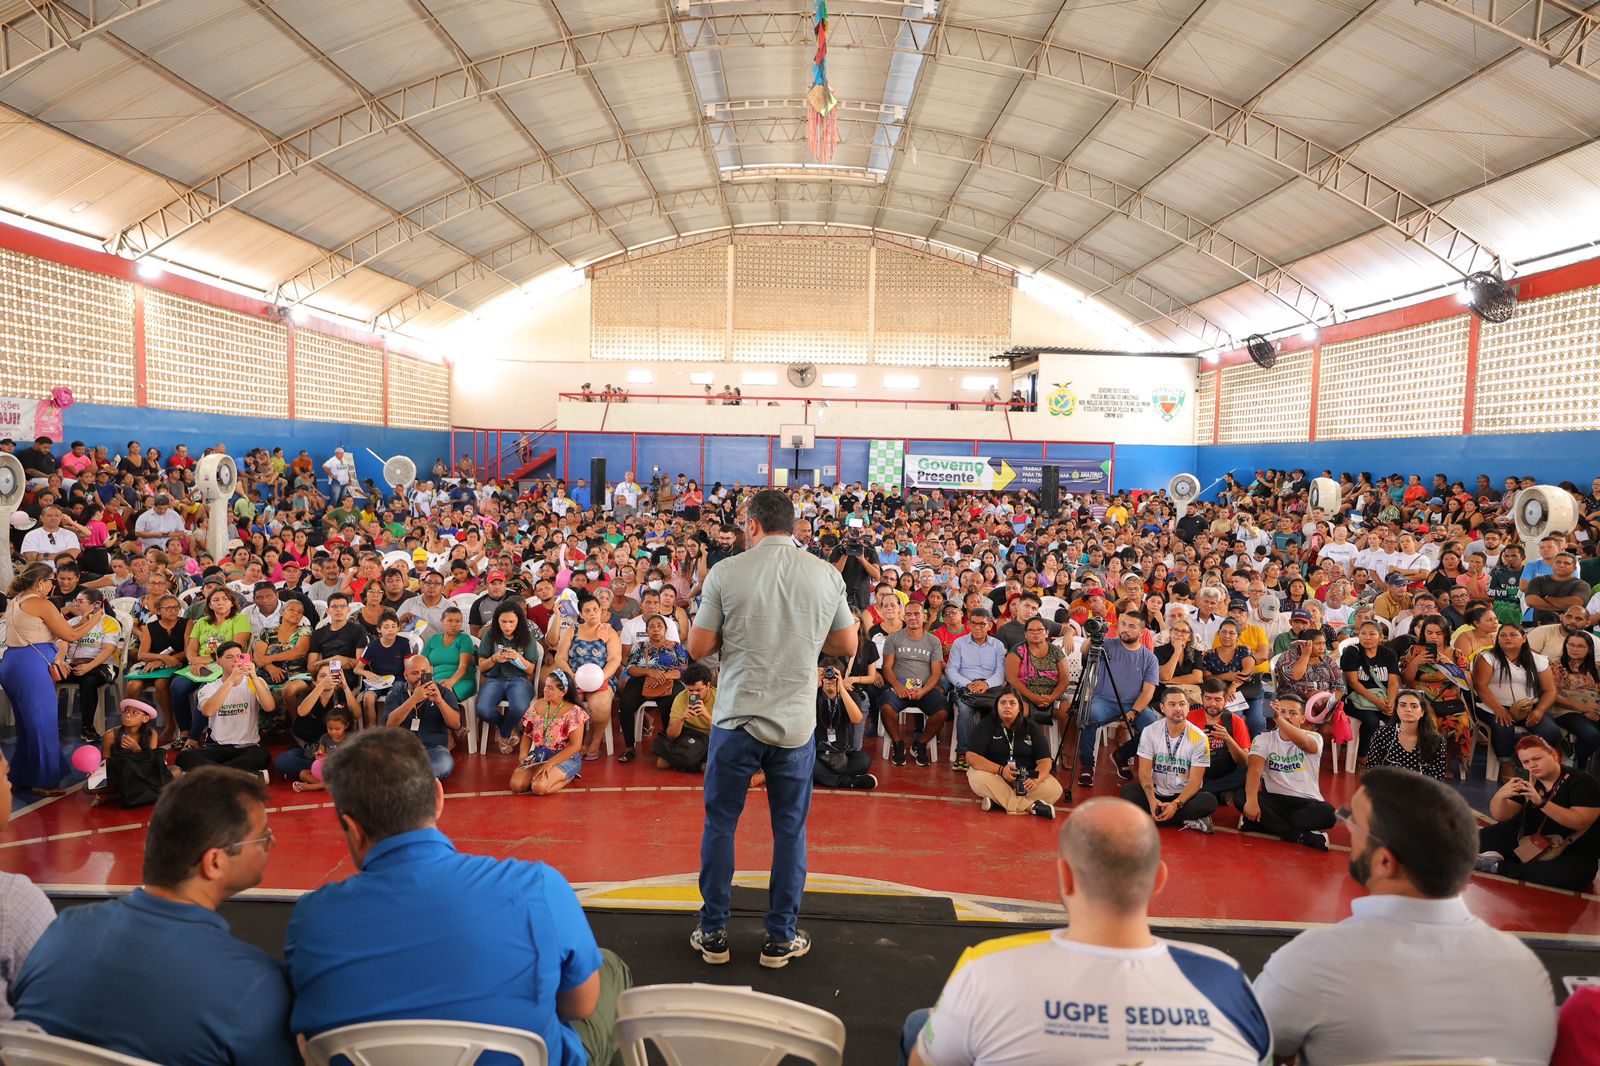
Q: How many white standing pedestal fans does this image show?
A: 6